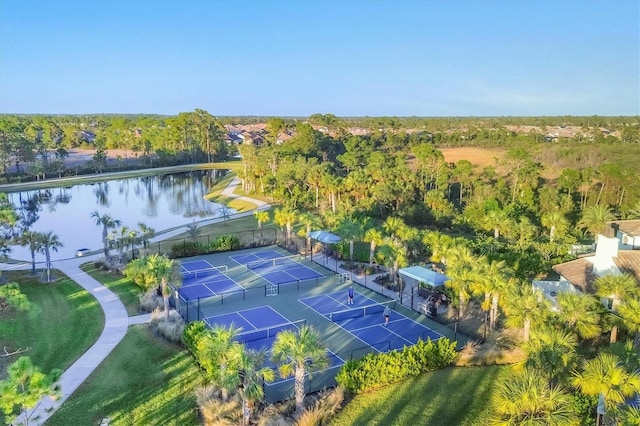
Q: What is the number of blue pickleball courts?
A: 4